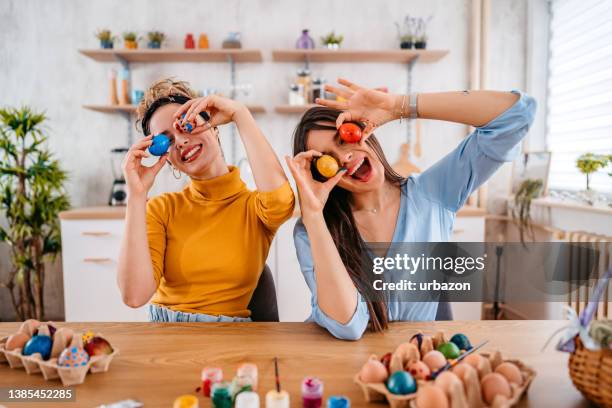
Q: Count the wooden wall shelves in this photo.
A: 4